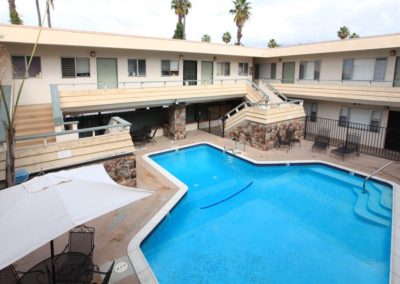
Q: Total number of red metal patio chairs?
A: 0